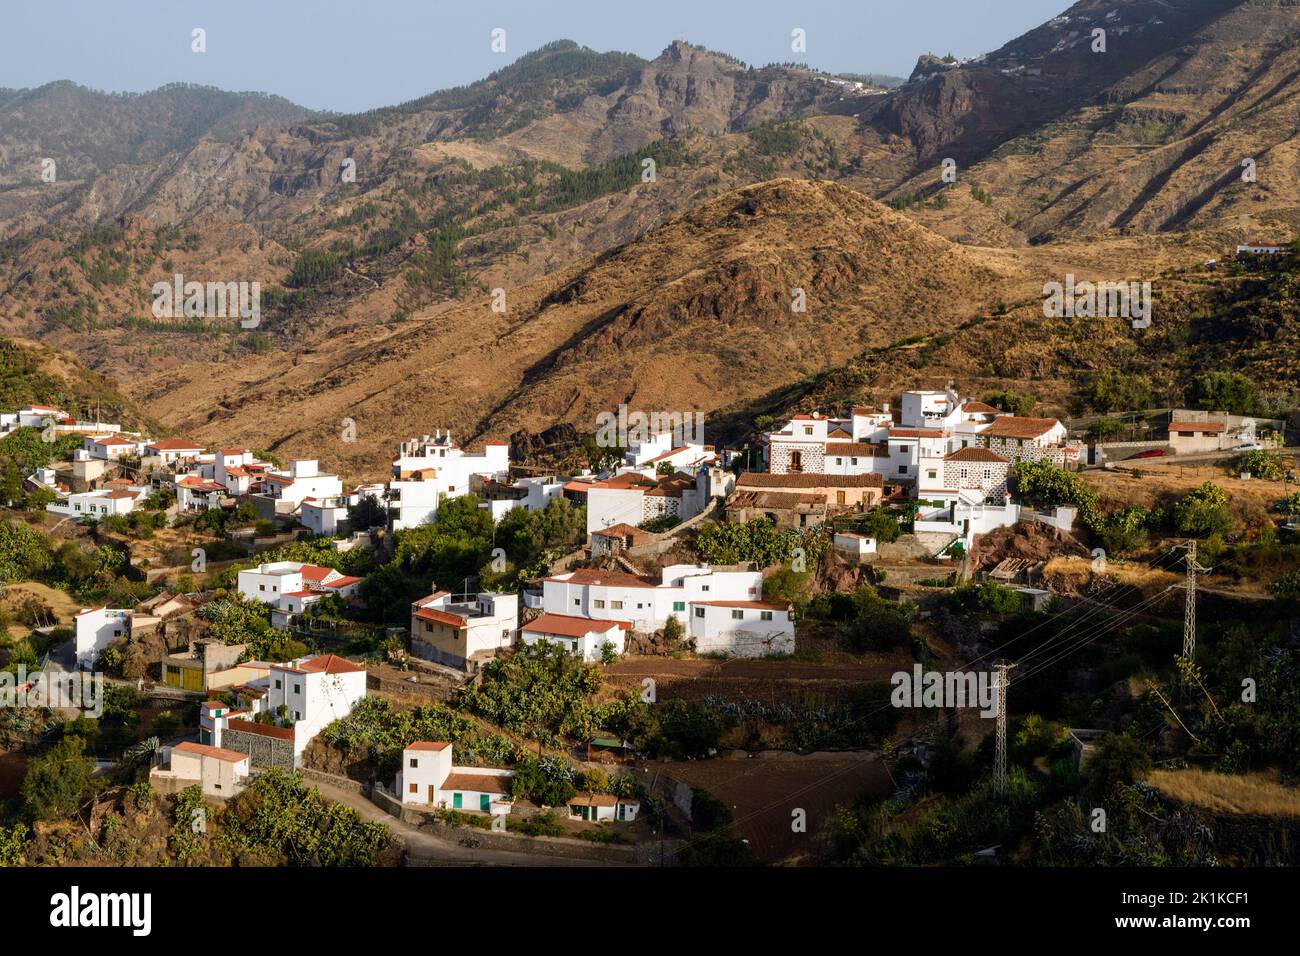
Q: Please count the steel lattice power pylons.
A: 2